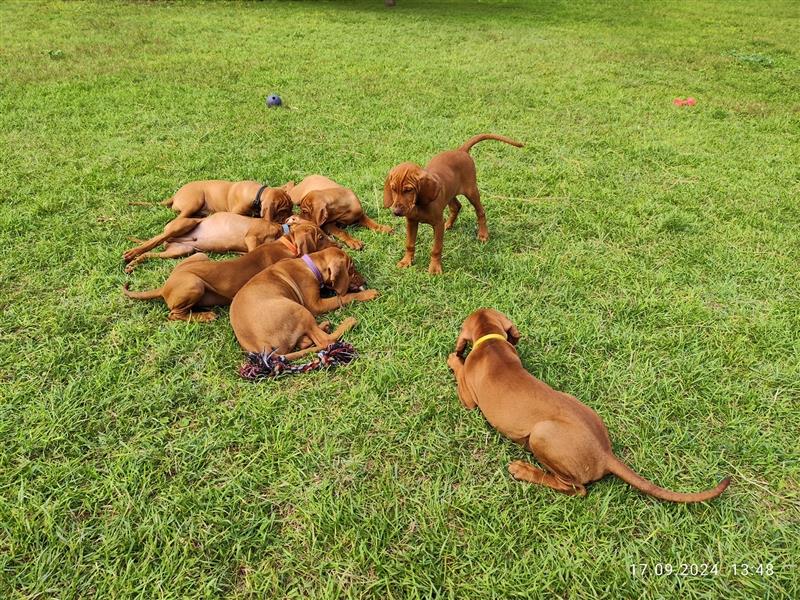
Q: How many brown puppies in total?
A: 7